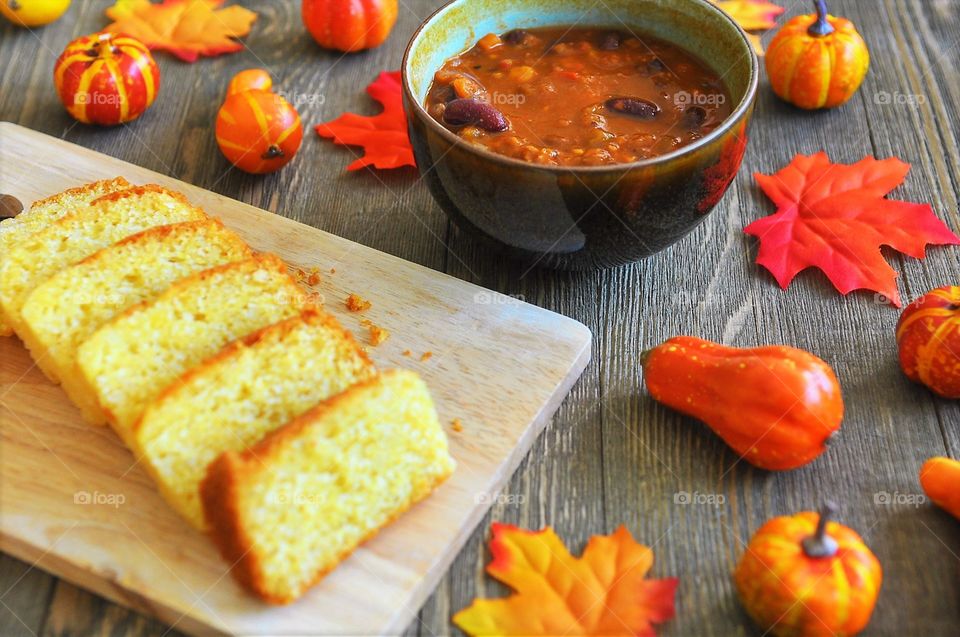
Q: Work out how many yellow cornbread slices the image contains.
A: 6